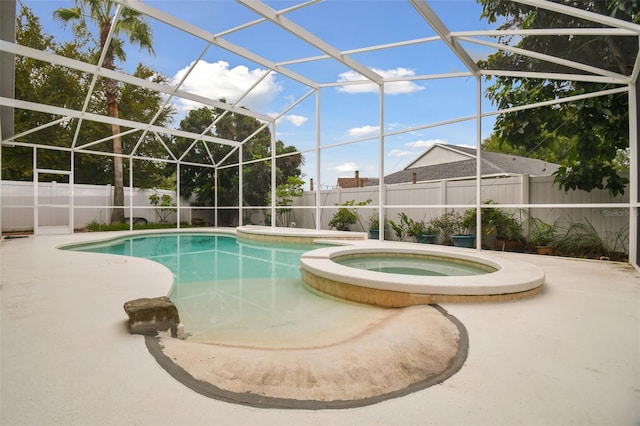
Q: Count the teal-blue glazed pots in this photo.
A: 3